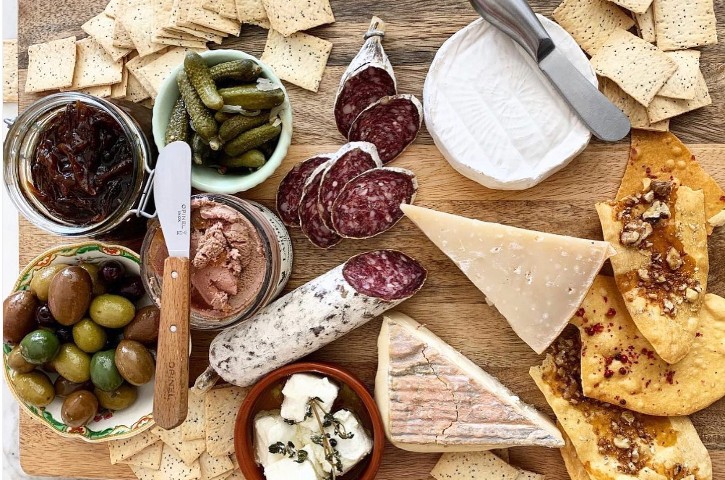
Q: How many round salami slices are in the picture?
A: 5